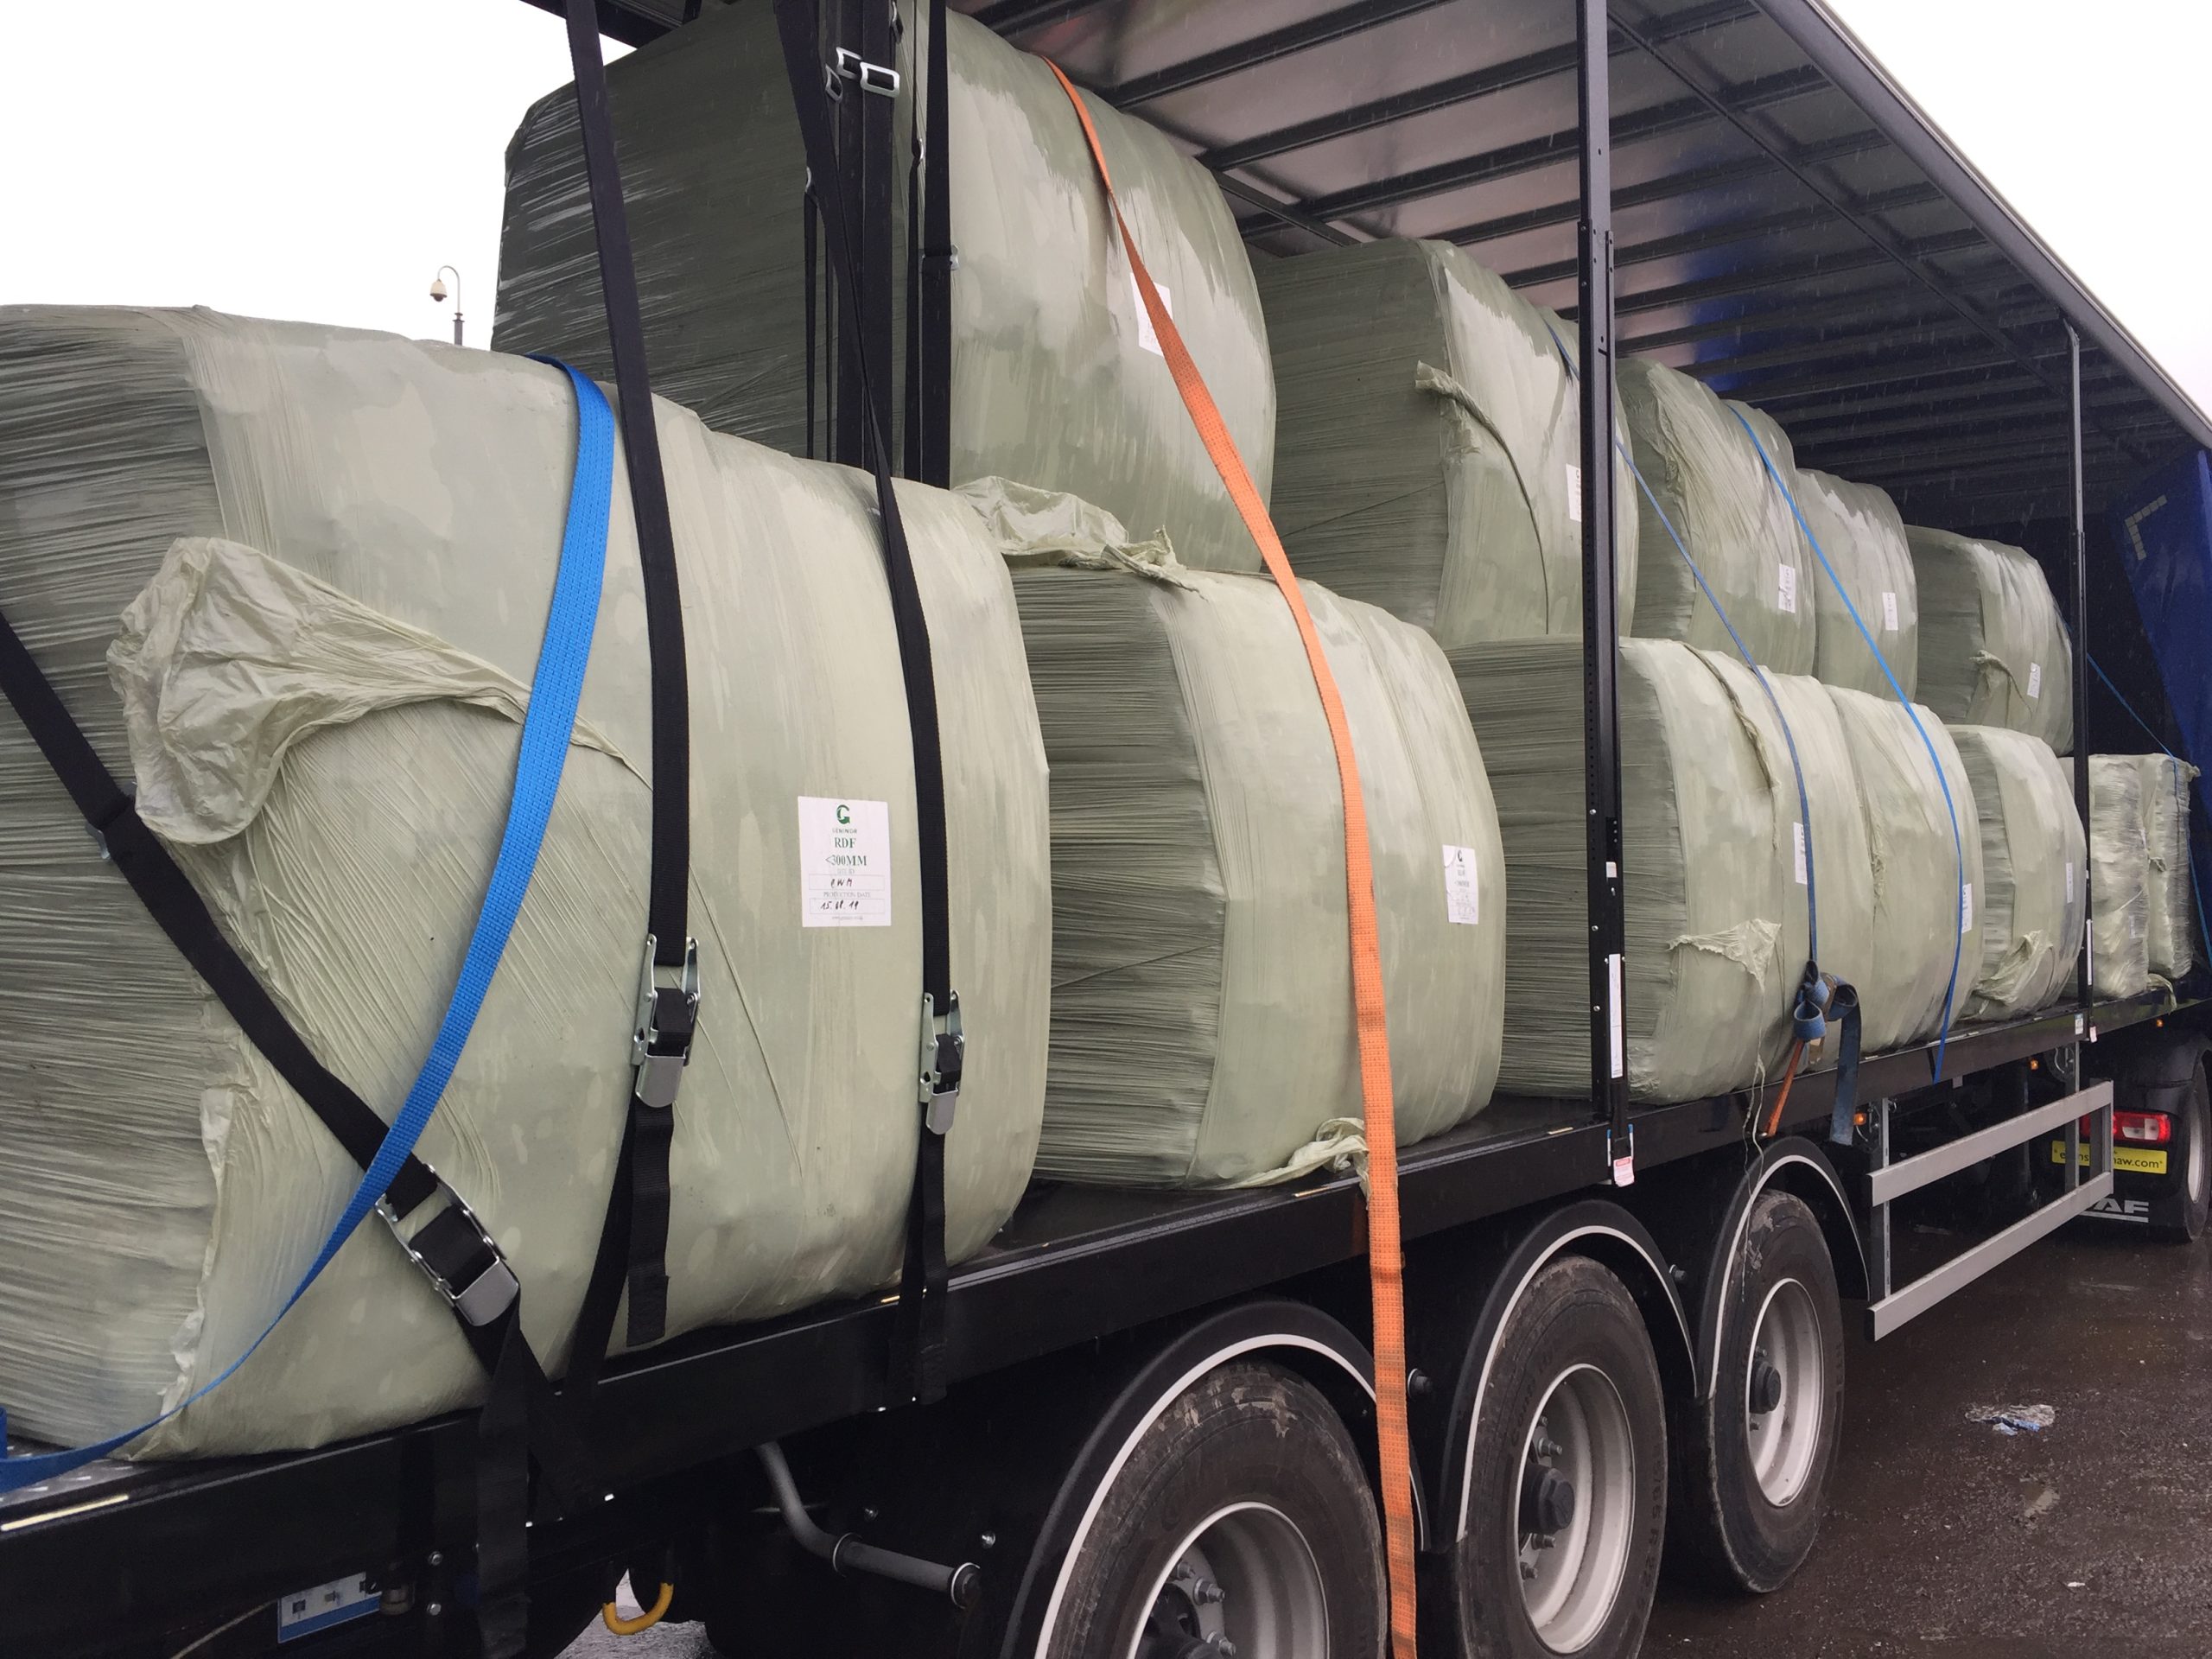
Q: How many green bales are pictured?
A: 12